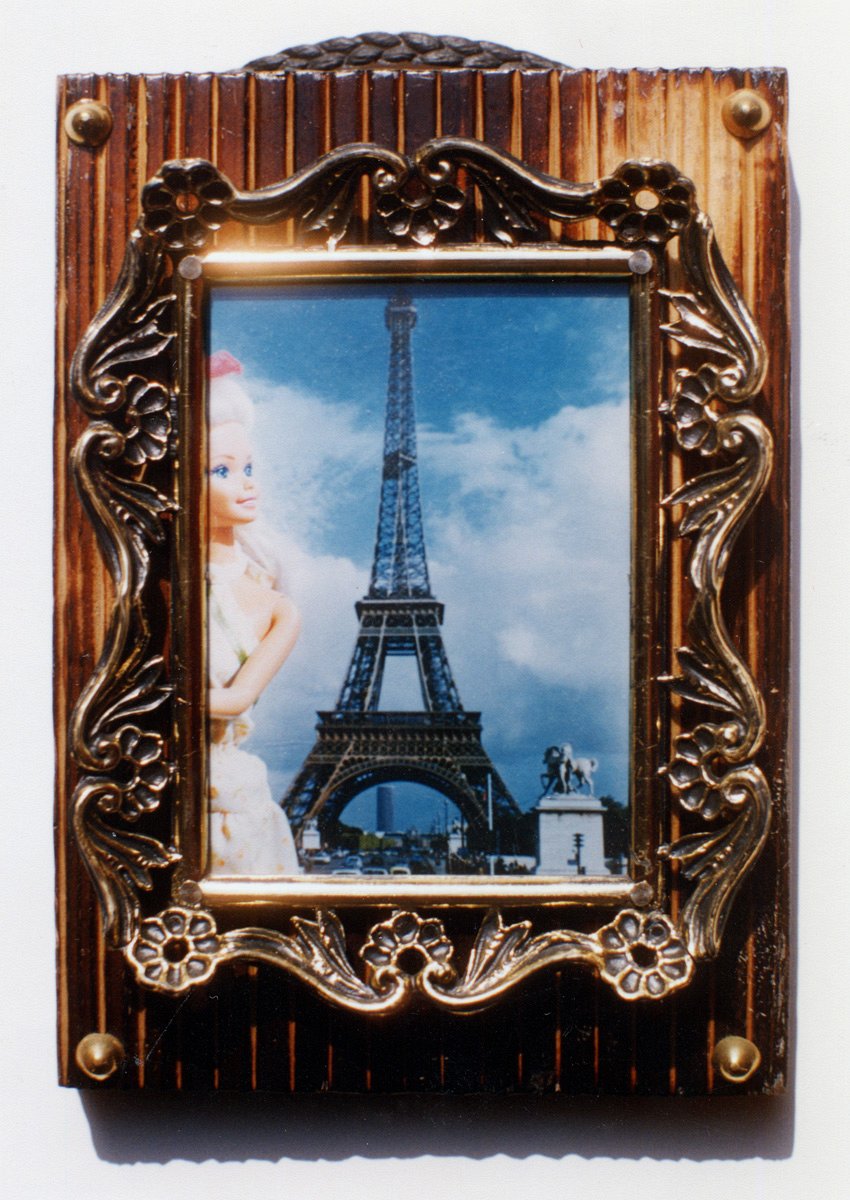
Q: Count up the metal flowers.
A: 10